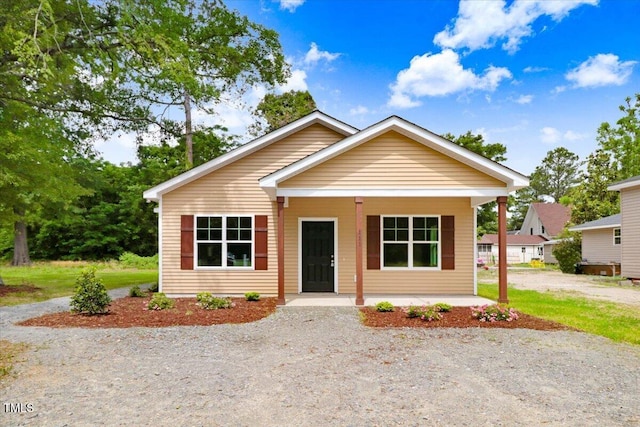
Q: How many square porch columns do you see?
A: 3